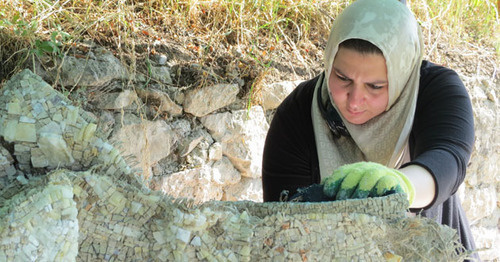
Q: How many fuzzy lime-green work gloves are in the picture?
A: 1